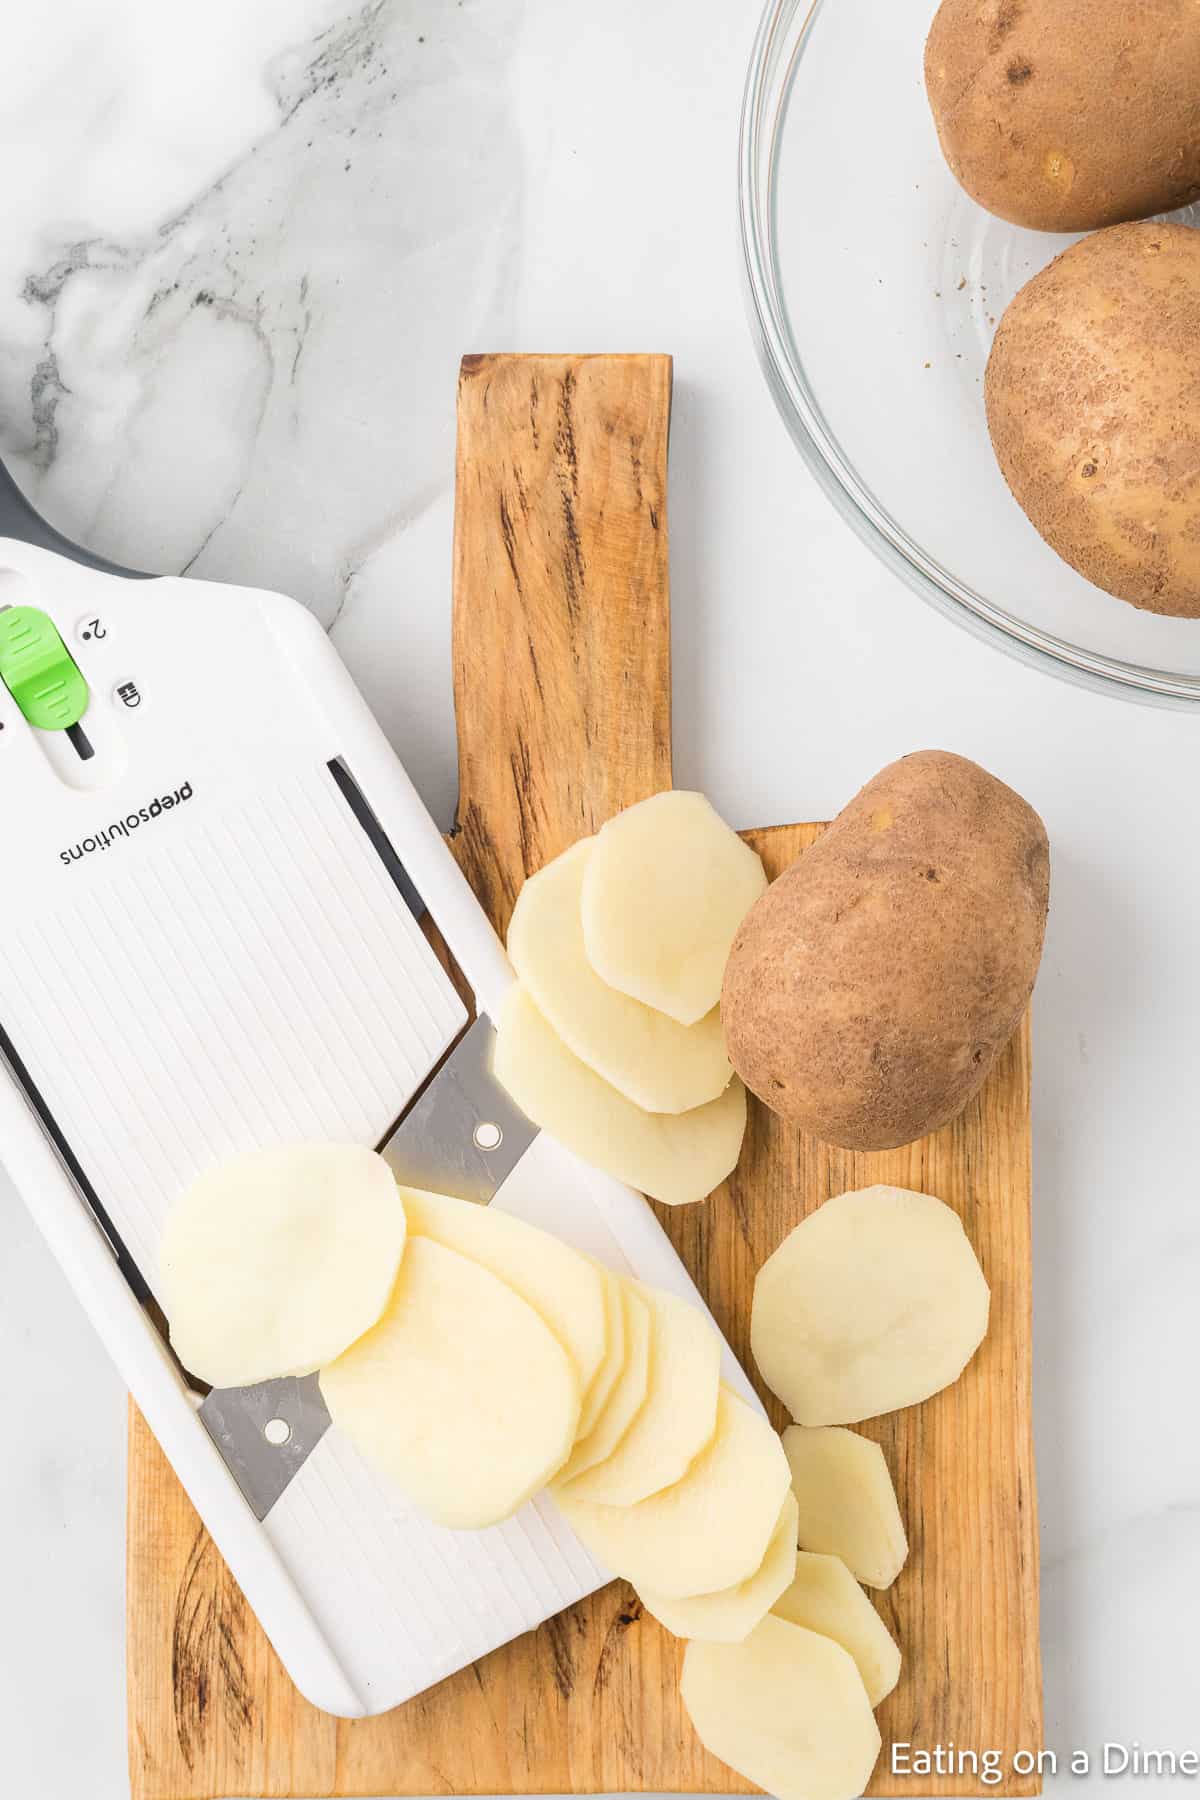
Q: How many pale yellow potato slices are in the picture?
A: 15